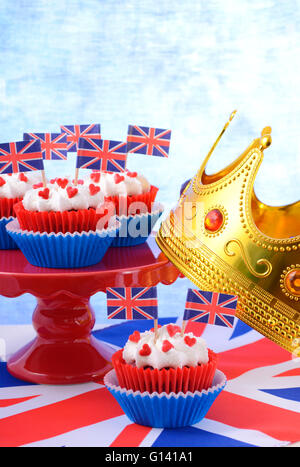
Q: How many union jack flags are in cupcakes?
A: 7